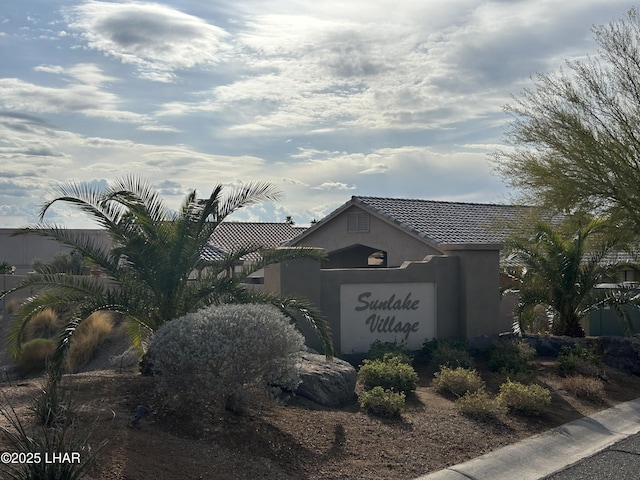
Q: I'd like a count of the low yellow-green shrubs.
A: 5